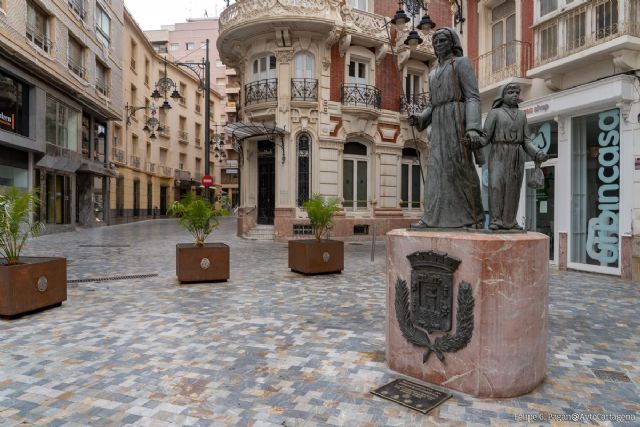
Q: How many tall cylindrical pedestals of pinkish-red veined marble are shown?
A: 1